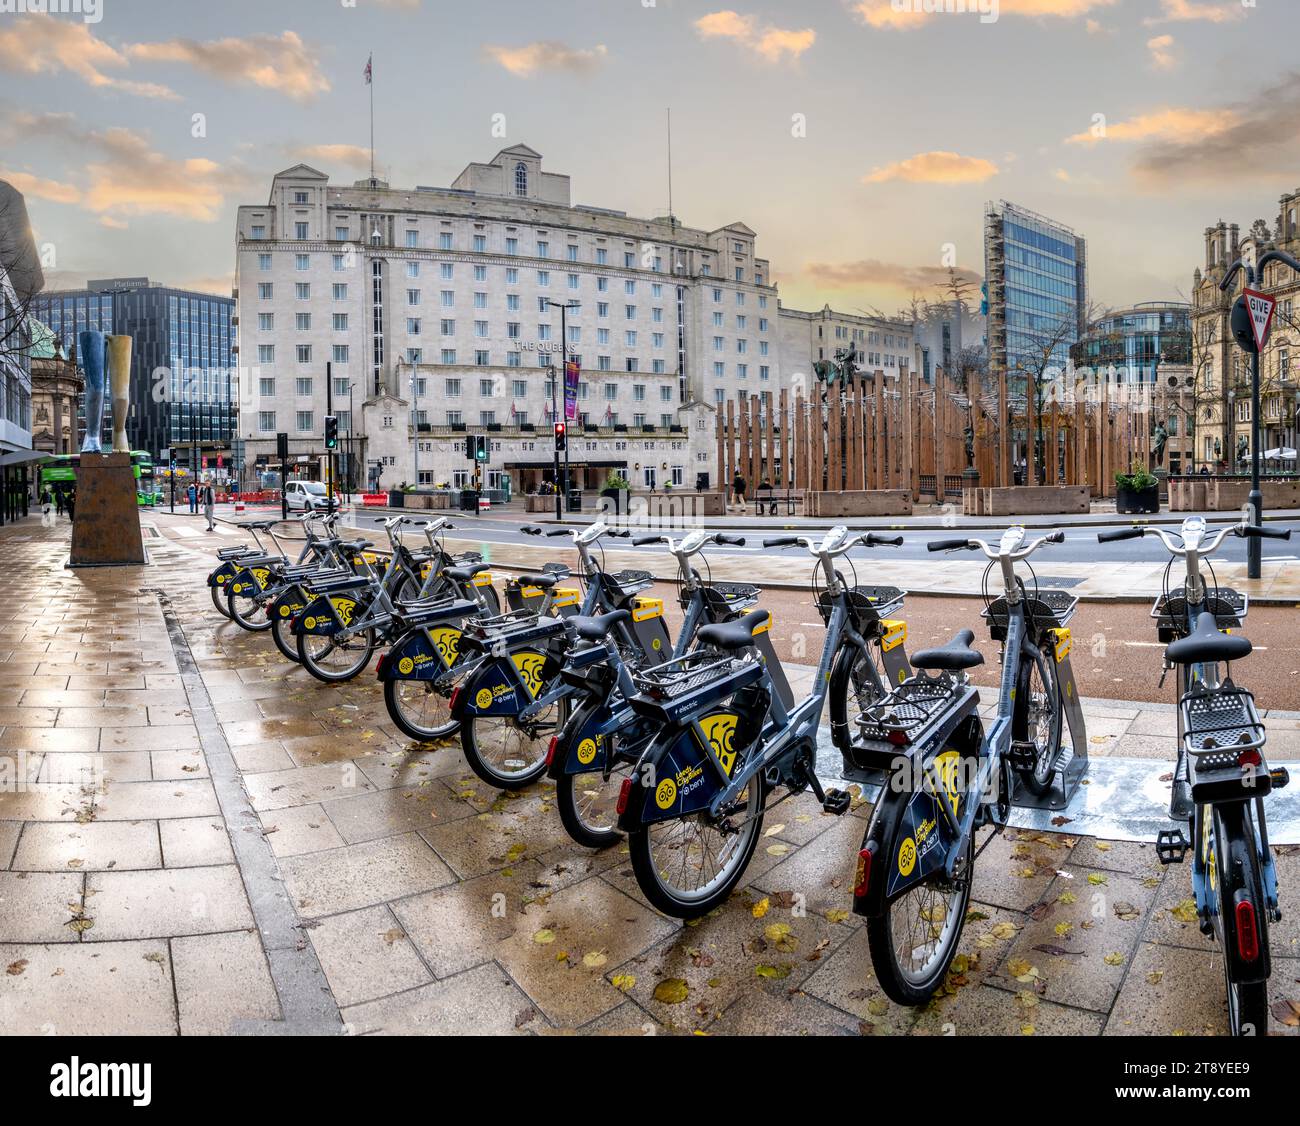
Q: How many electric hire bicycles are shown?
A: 10